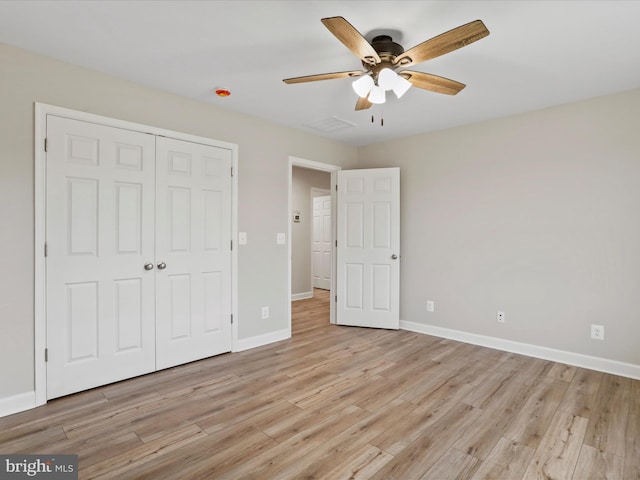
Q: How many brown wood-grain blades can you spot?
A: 5